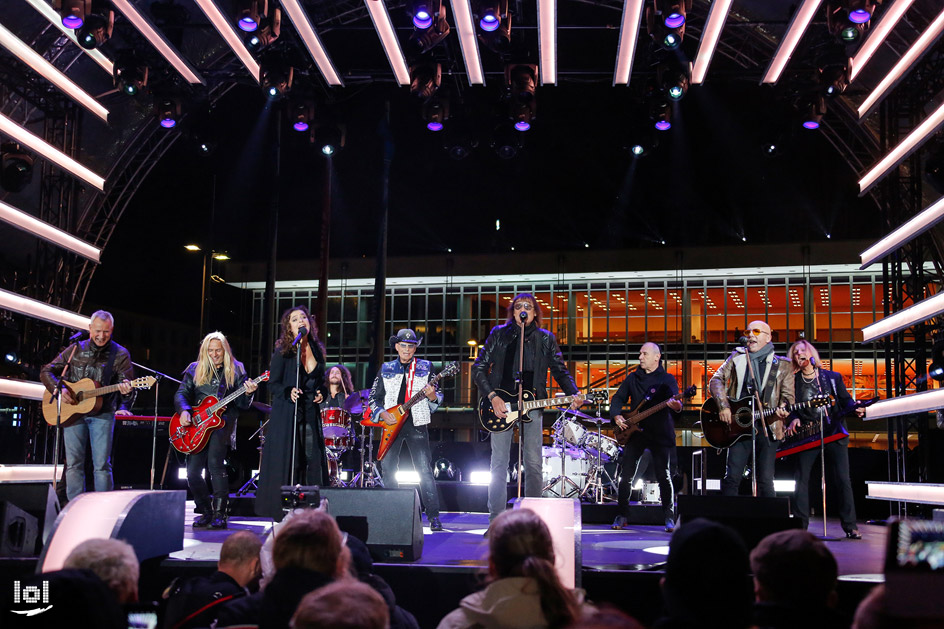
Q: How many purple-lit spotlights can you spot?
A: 12